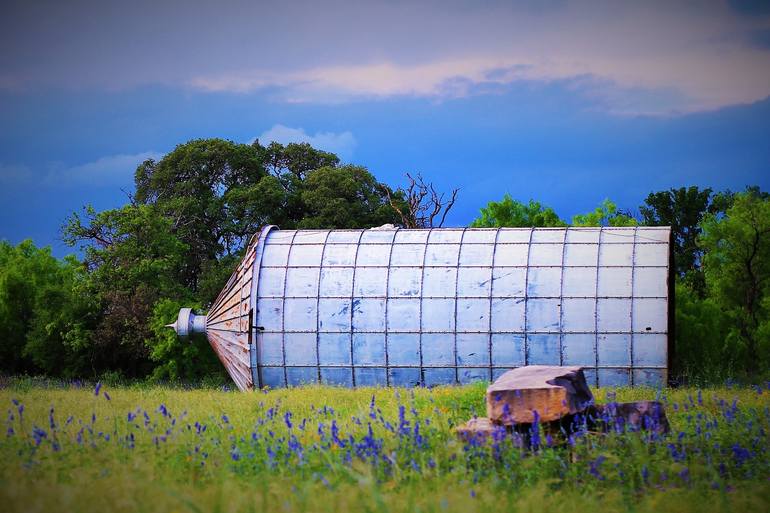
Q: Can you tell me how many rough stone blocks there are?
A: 3